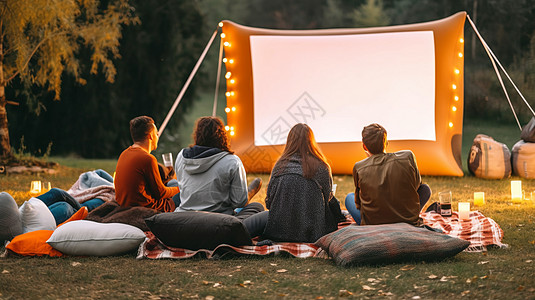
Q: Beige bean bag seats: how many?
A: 2